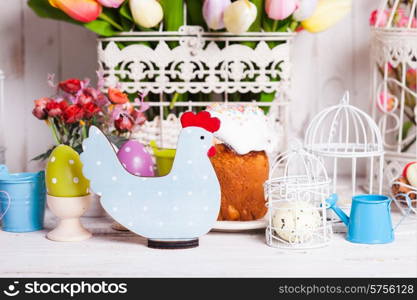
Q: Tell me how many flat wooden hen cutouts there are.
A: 1